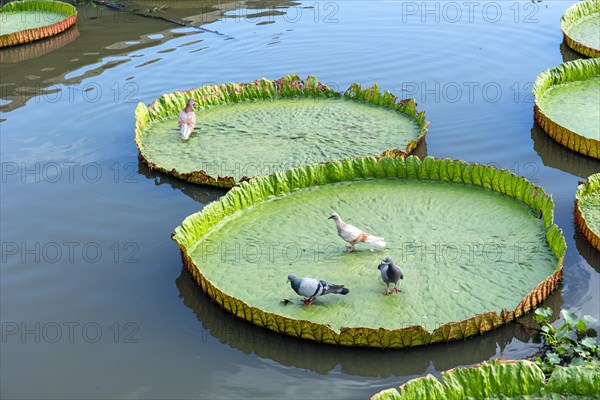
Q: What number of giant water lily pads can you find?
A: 7